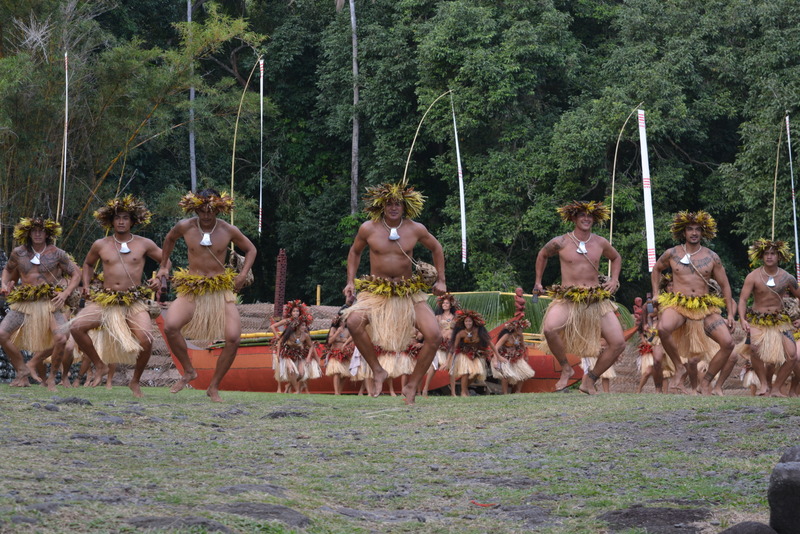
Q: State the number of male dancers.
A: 7